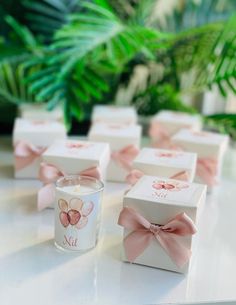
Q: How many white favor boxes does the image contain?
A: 9